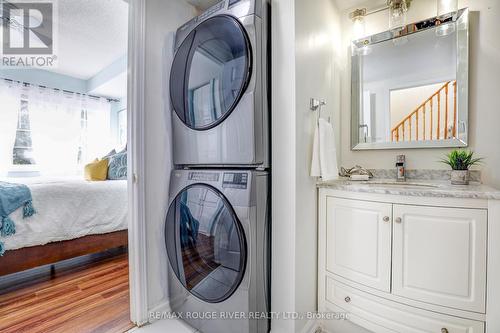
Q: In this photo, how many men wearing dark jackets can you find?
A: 0